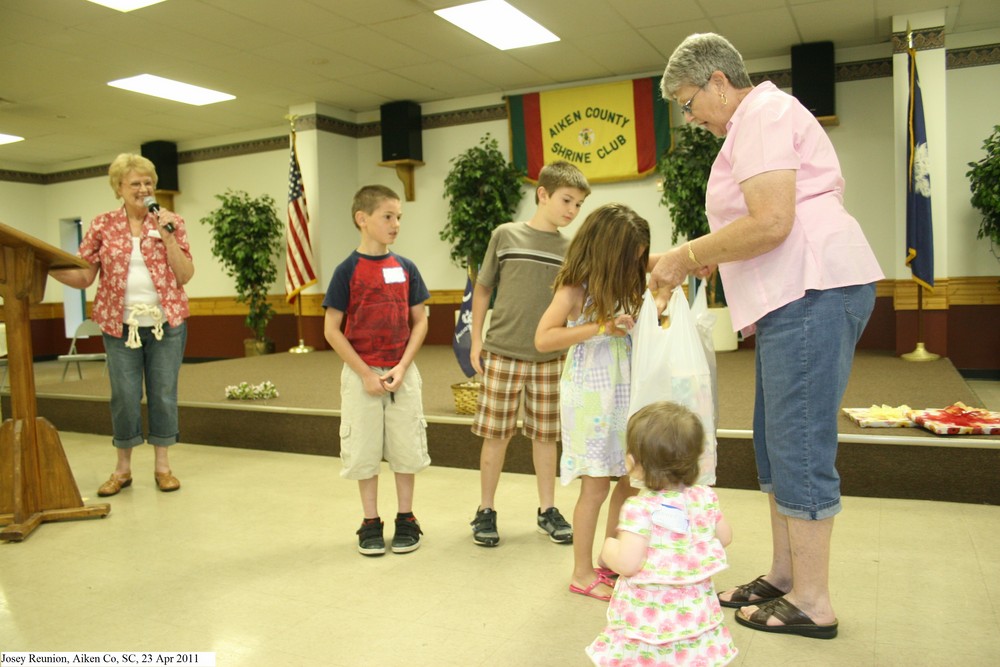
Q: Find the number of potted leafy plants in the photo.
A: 4